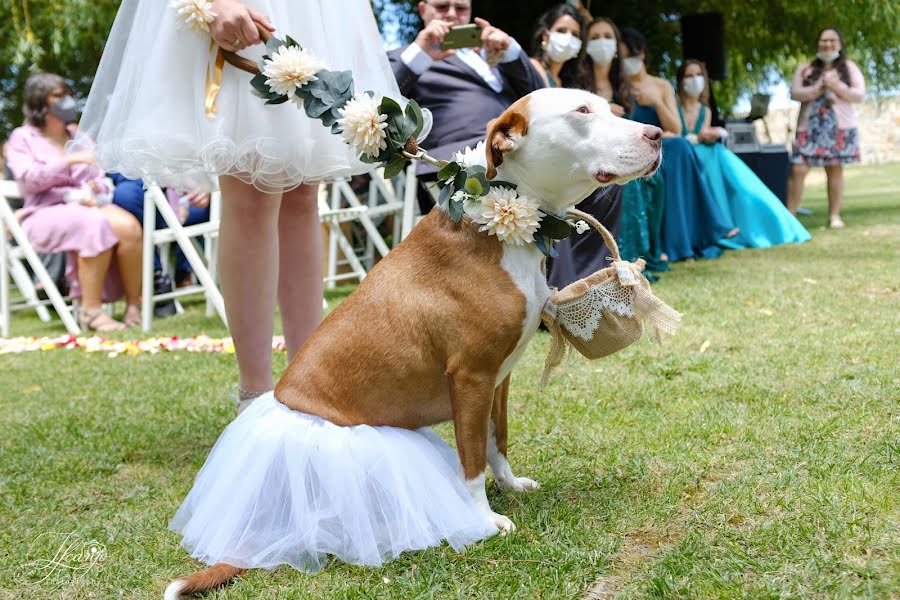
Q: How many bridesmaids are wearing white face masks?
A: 4